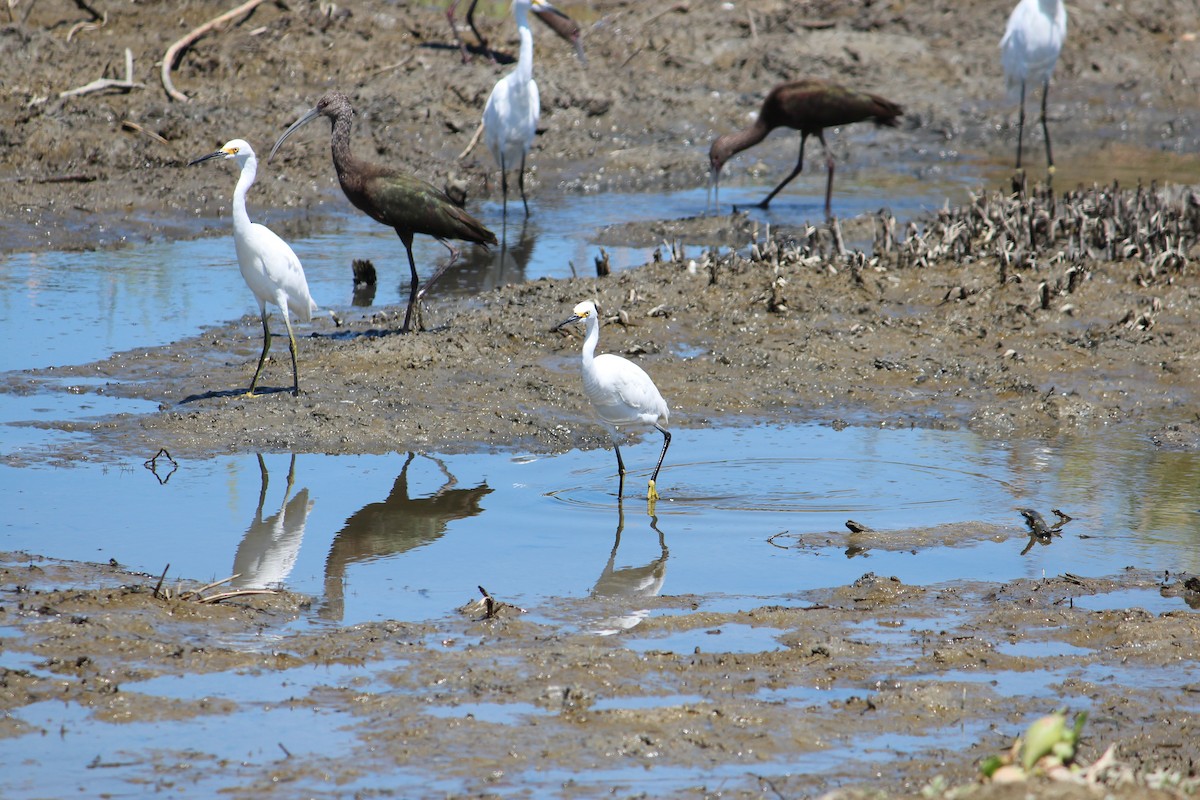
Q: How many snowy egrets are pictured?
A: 4